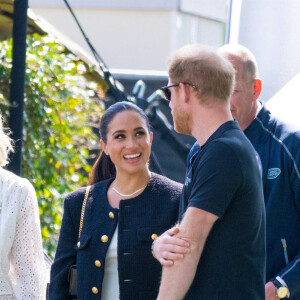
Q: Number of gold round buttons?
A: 6